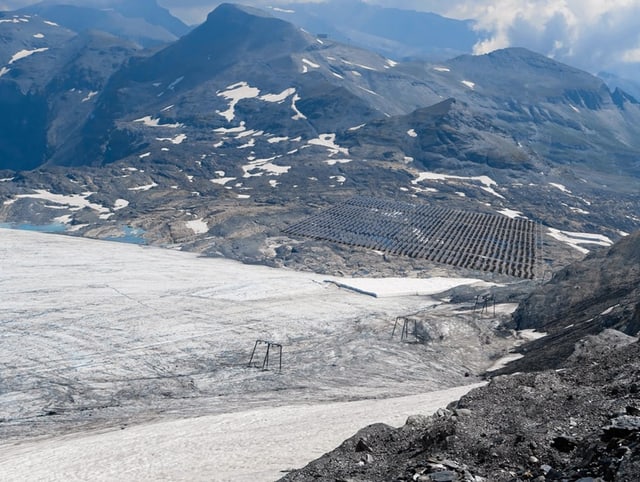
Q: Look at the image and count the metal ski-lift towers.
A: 3